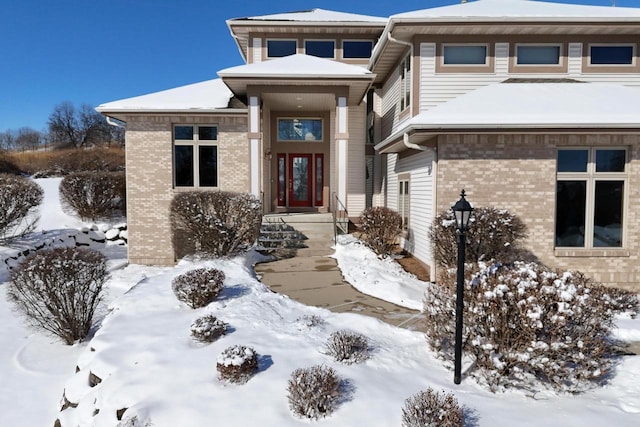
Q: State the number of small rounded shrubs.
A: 6